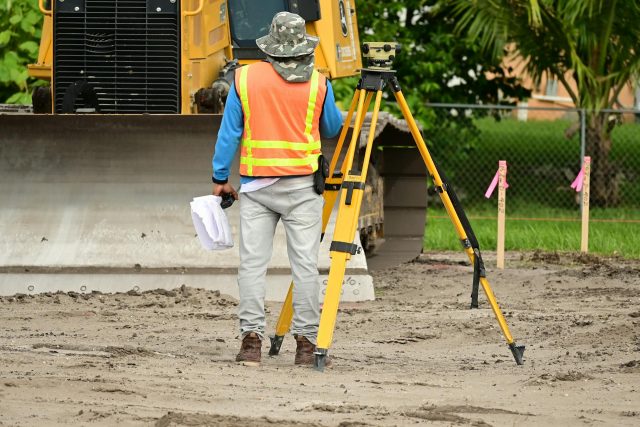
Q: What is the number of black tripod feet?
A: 3